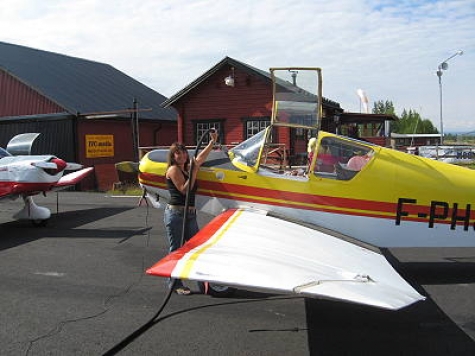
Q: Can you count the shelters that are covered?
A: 2